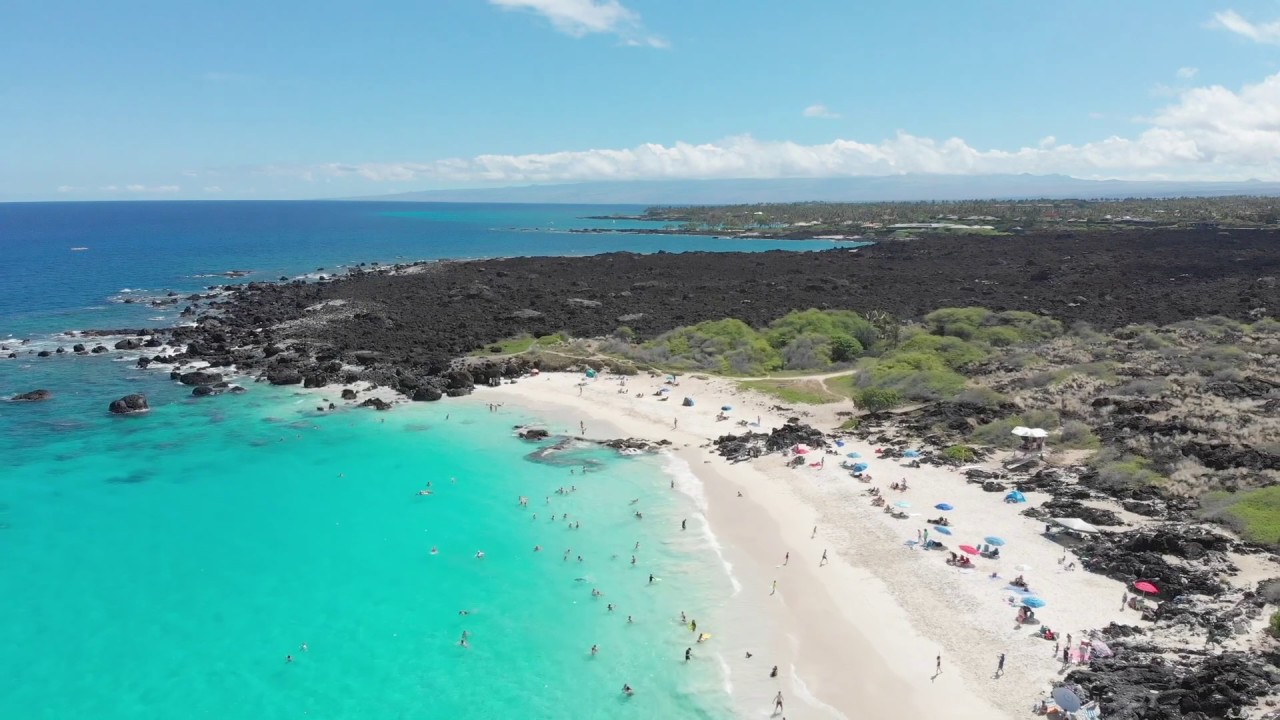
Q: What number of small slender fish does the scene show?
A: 0